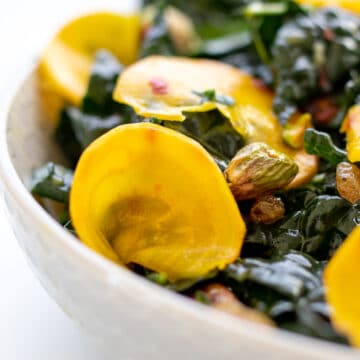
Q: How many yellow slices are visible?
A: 6